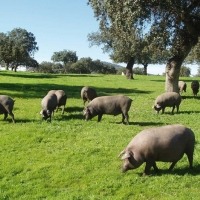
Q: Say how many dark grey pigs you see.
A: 9